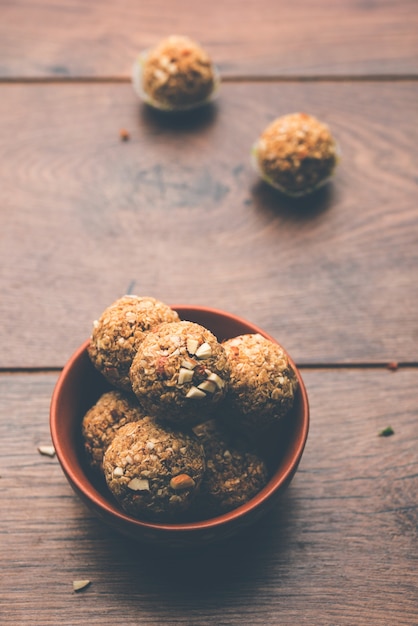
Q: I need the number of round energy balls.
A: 8